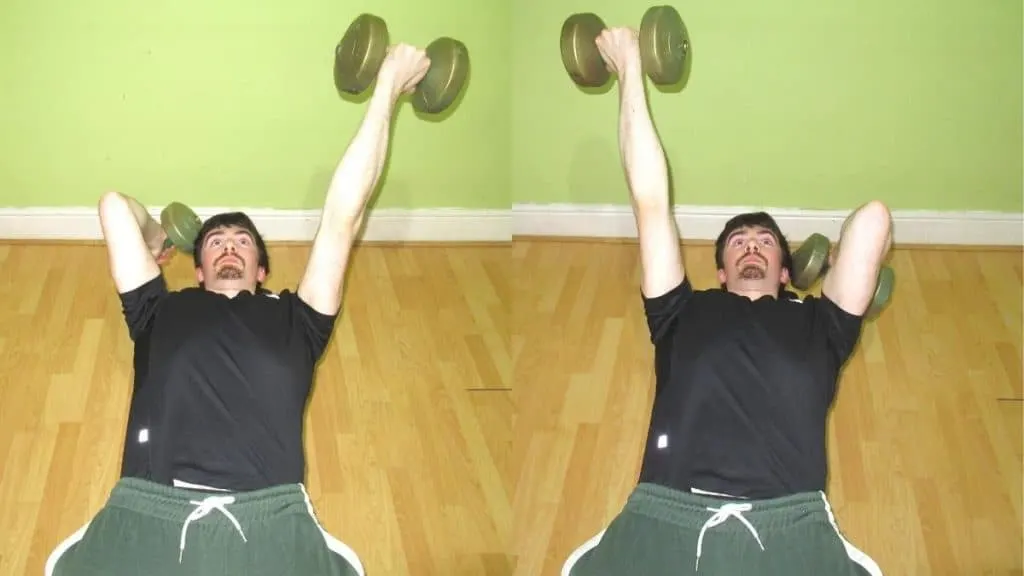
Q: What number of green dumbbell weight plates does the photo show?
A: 7